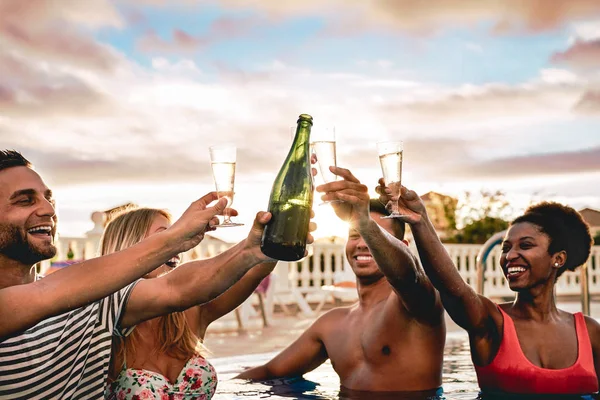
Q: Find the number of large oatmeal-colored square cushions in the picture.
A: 0